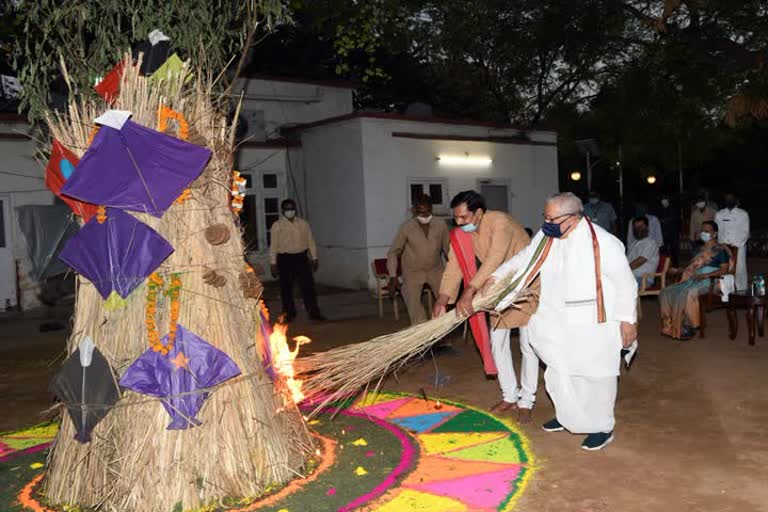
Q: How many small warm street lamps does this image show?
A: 2